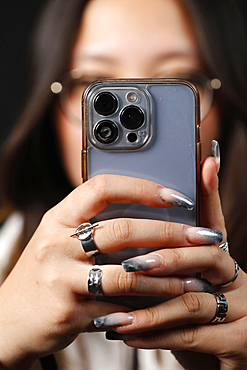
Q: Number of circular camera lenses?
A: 3